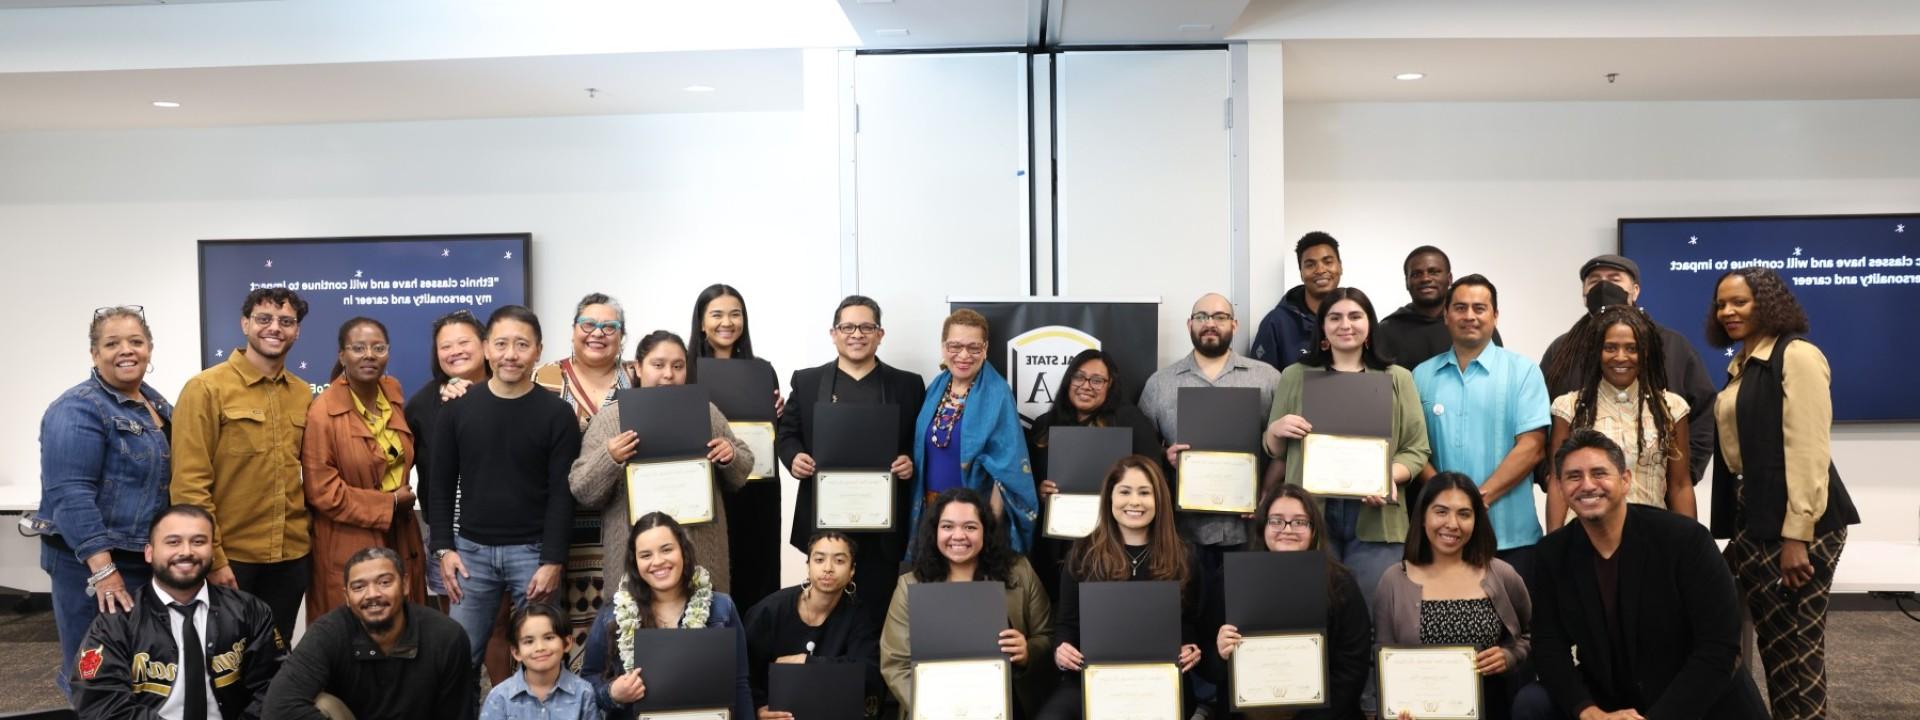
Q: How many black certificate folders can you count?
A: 12